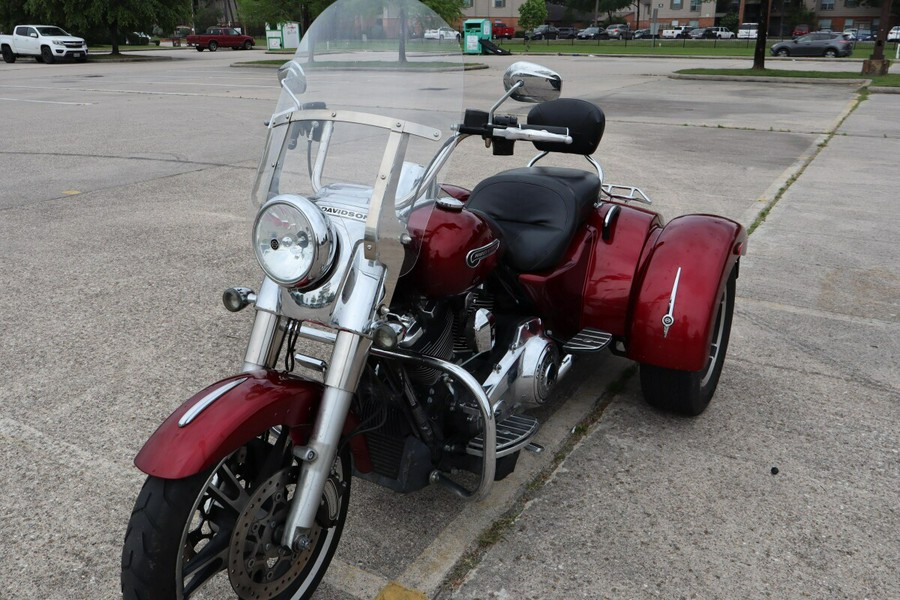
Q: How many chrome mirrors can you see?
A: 2